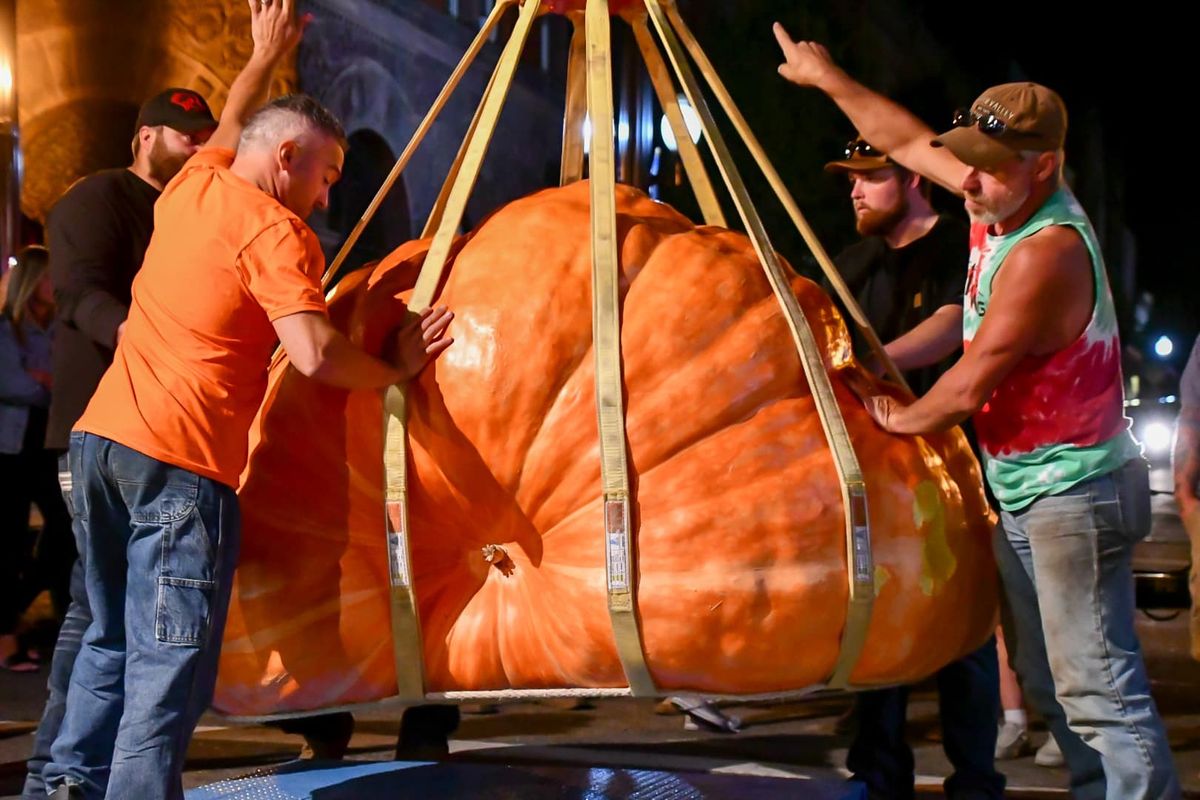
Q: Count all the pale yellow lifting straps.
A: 8